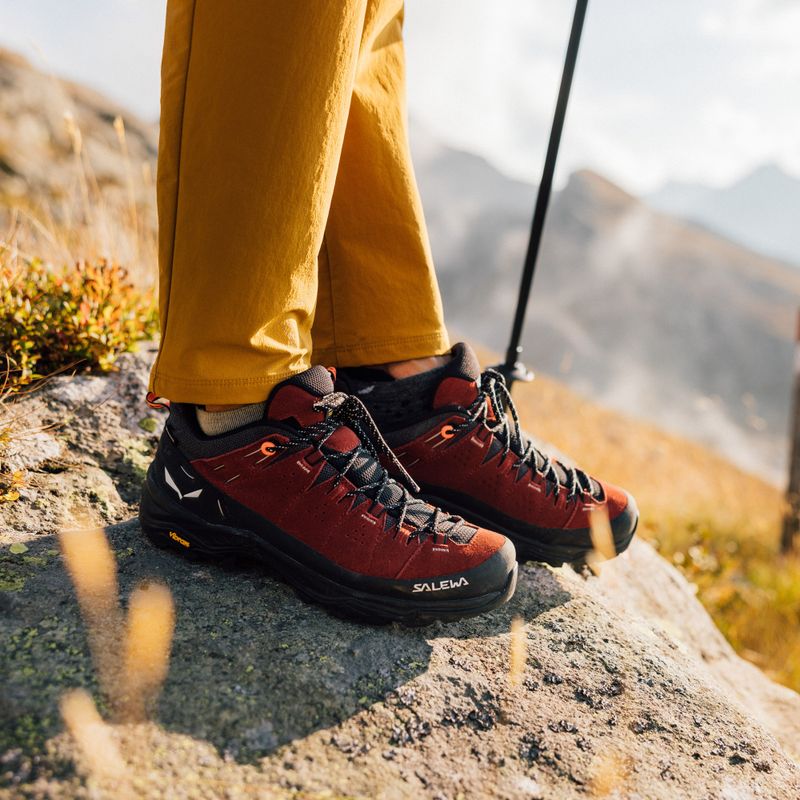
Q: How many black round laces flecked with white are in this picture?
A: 2